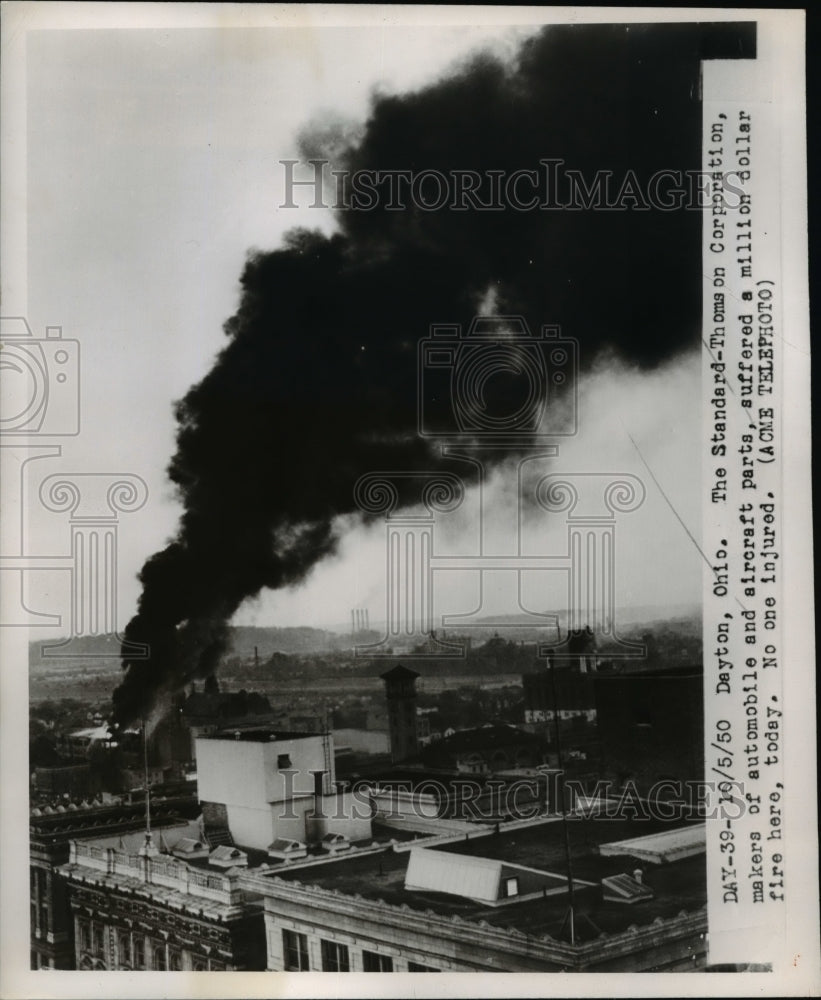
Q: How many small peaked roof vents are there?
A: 4